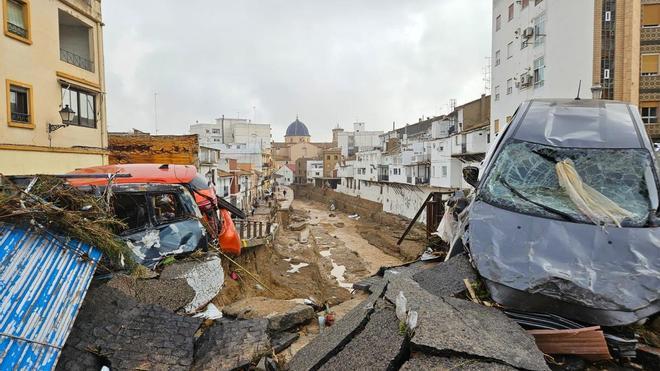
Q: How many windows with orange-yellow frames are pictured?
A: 2